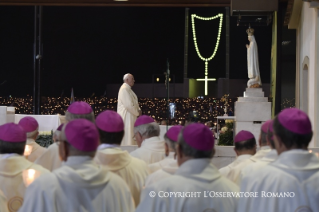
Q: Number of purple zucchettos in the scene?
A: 13